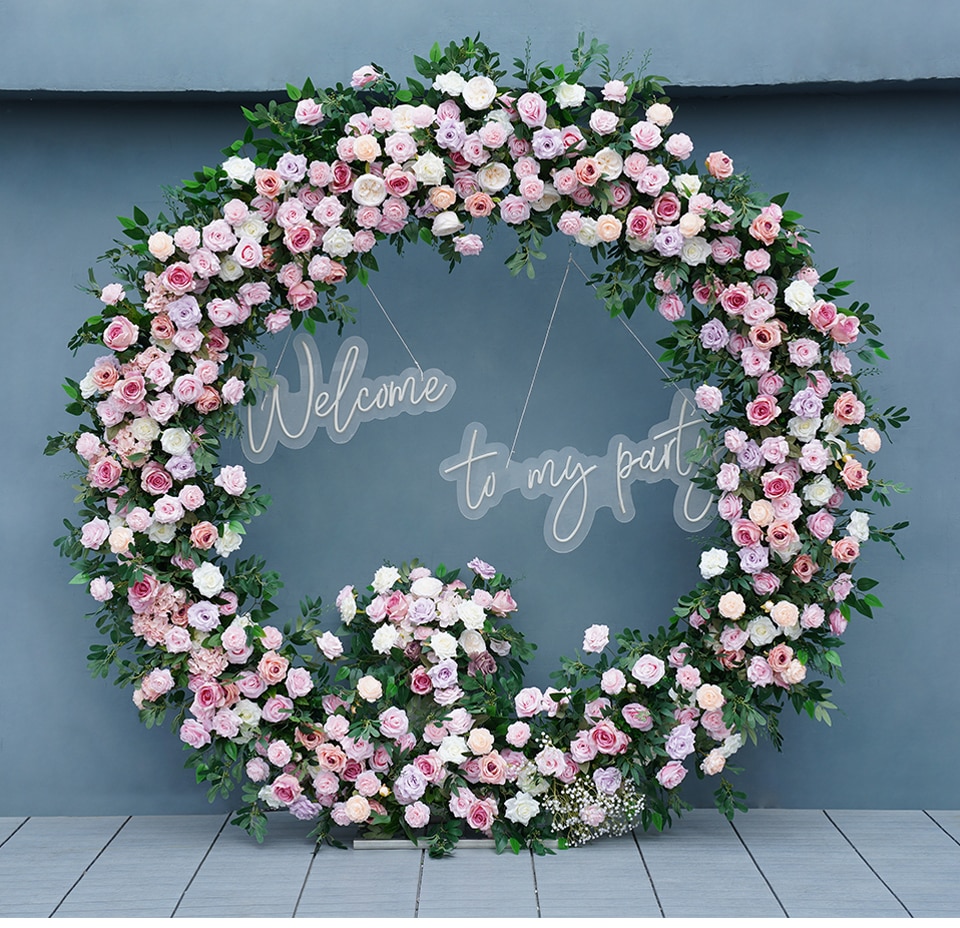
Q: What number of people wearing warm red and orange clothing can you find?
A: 0